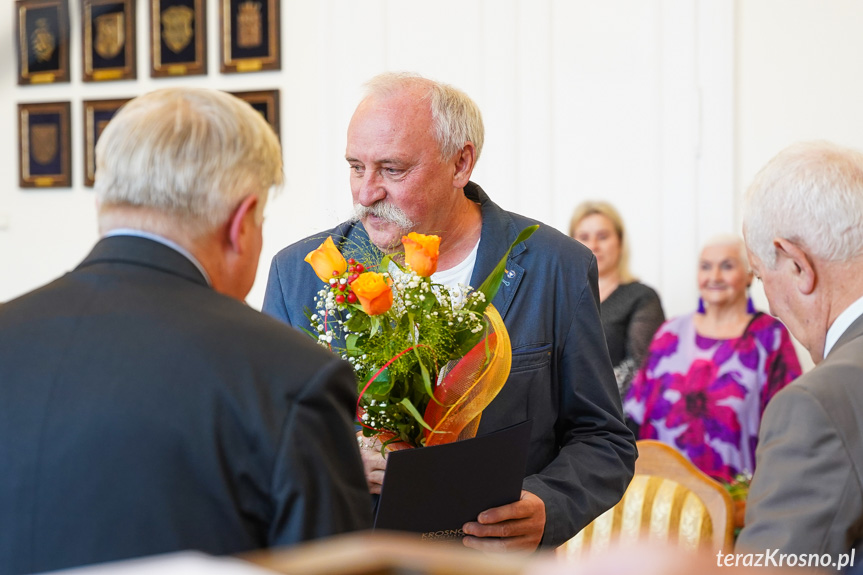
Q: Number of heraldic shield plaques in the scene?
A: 7